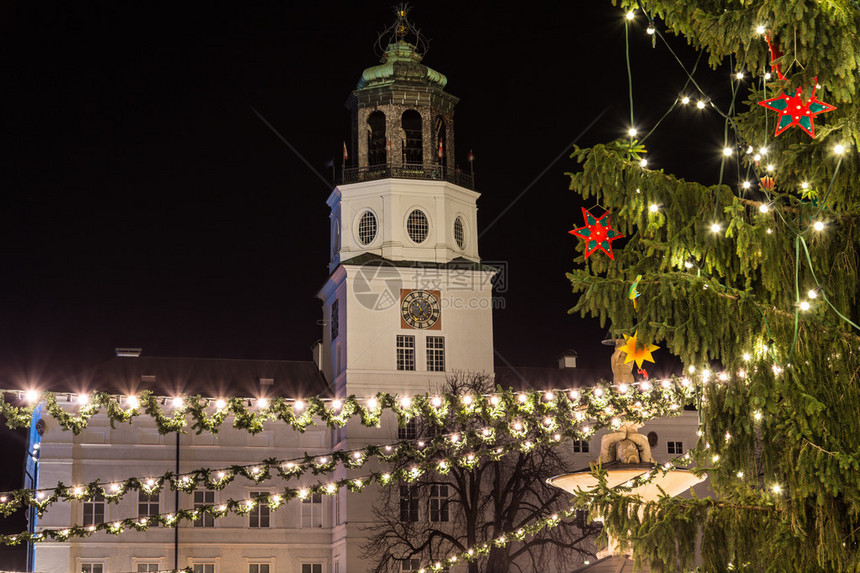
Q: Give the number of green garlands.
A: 4